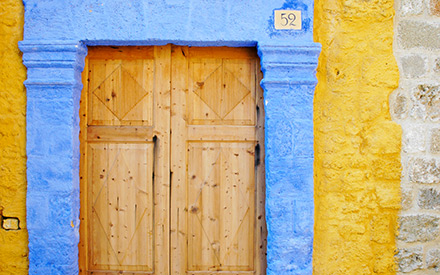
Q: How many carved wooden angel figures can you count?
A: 0